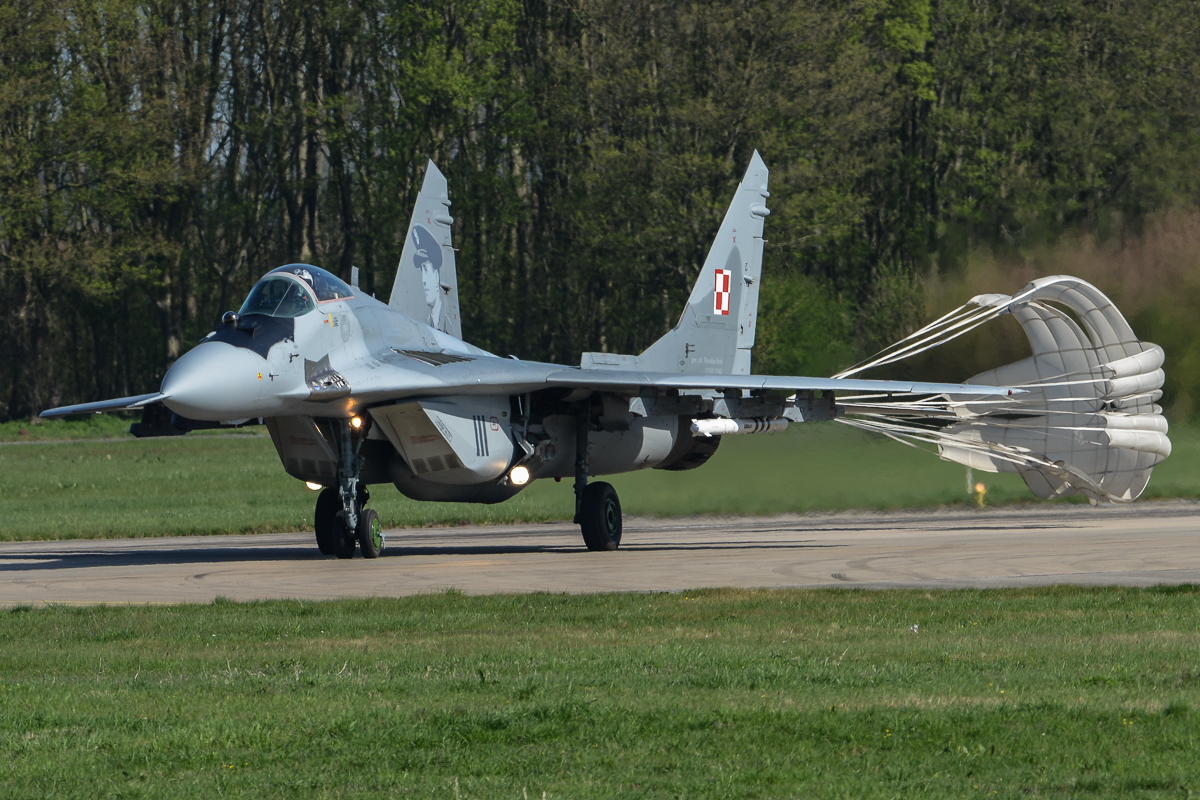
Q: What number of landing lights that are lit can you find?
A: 3